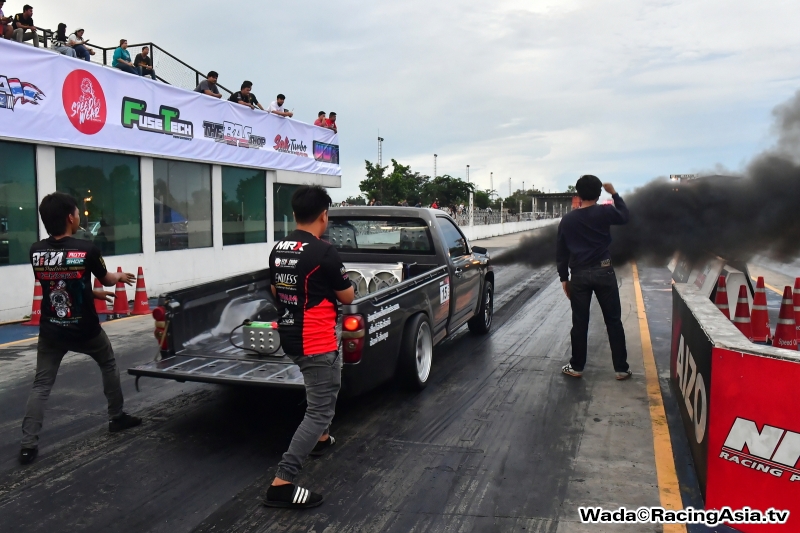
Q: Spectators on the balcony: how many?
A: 11